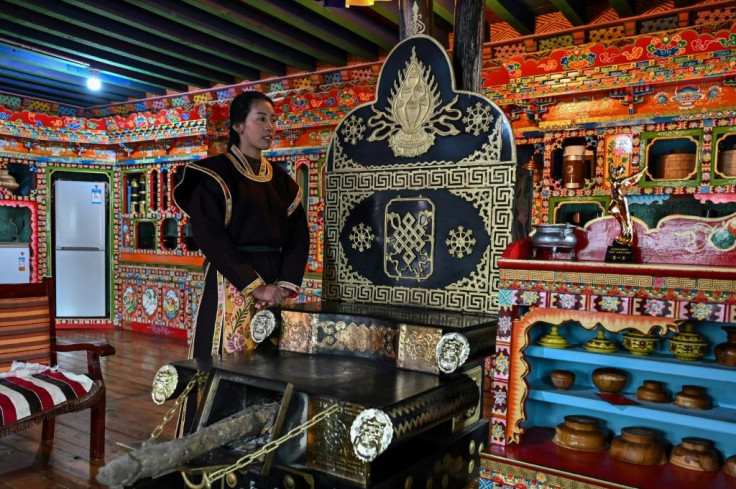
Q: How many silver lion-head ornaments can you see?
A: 4